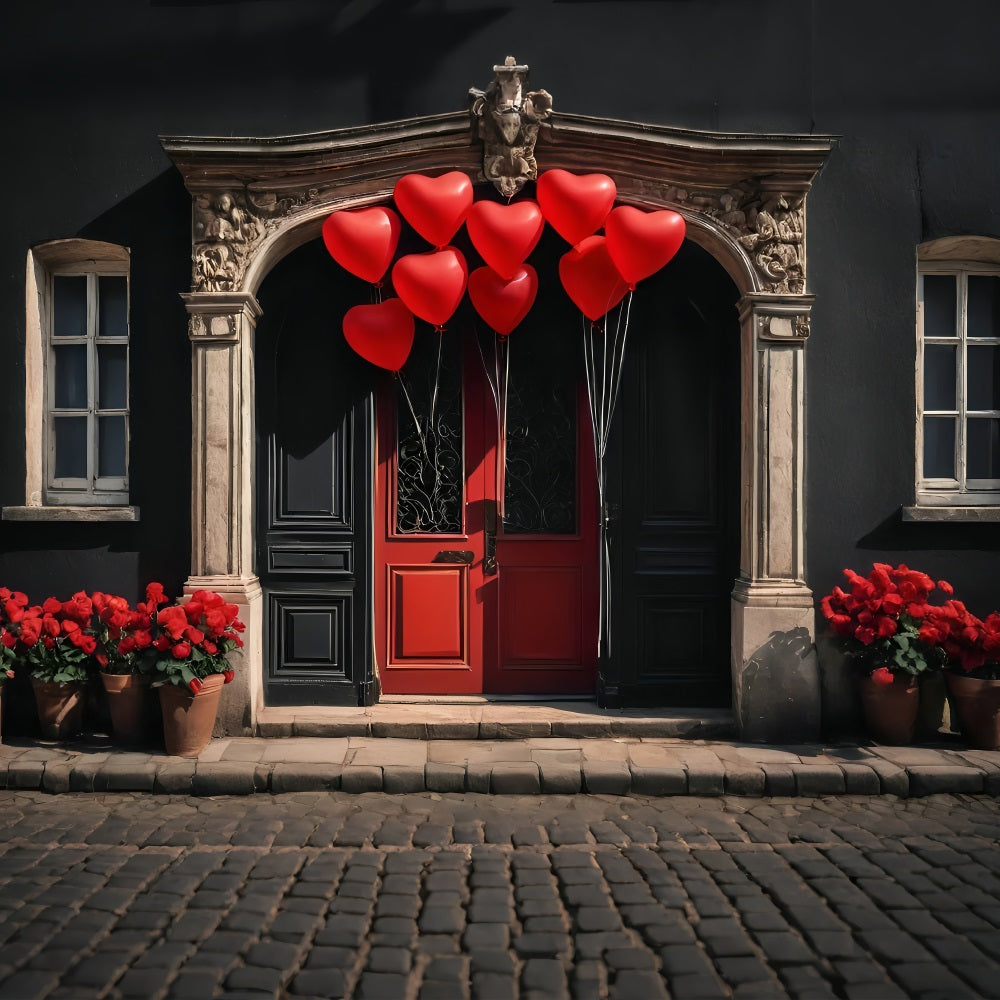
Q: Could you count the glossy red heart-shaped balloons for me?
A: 9